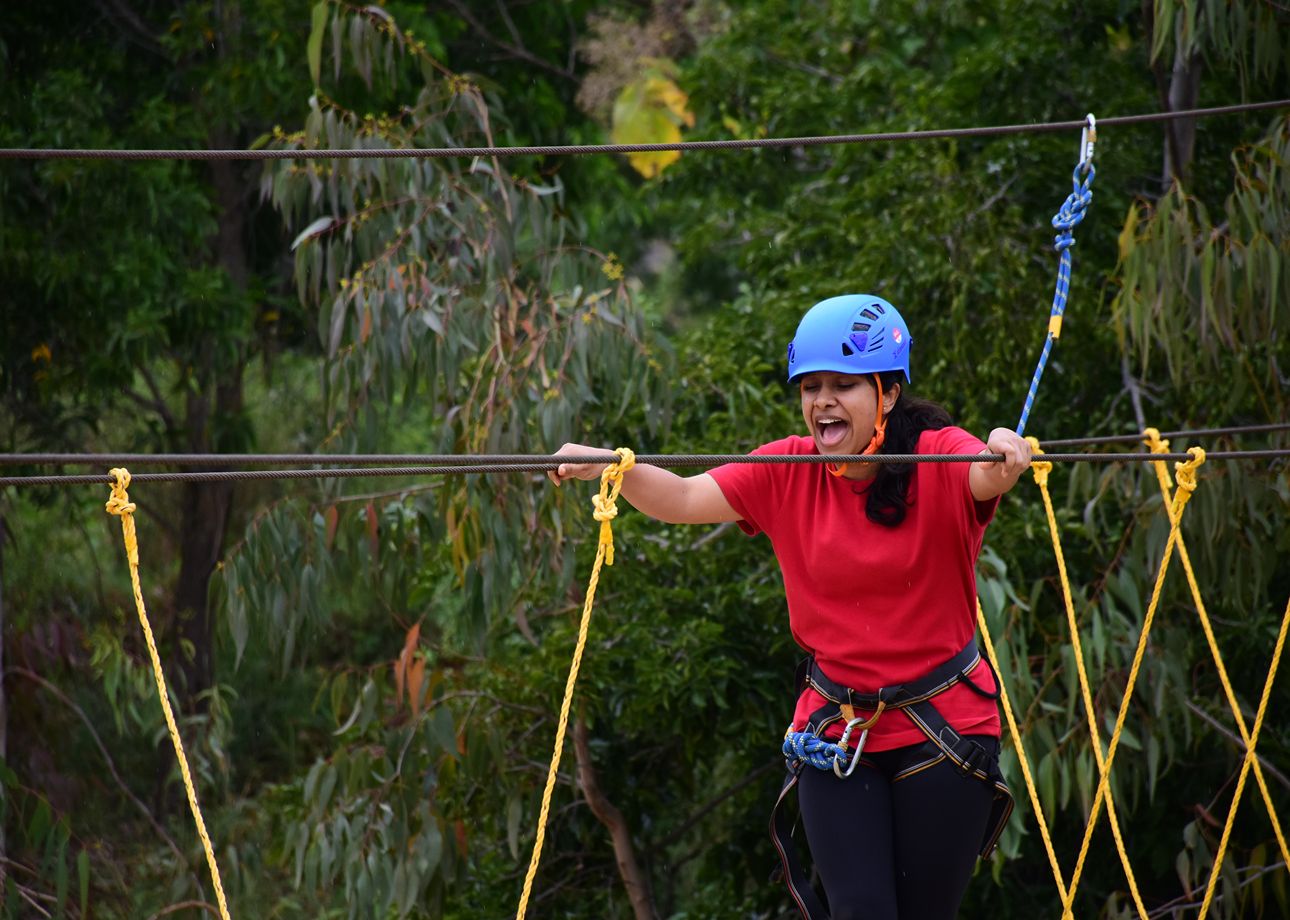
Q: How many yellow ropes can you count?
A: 7